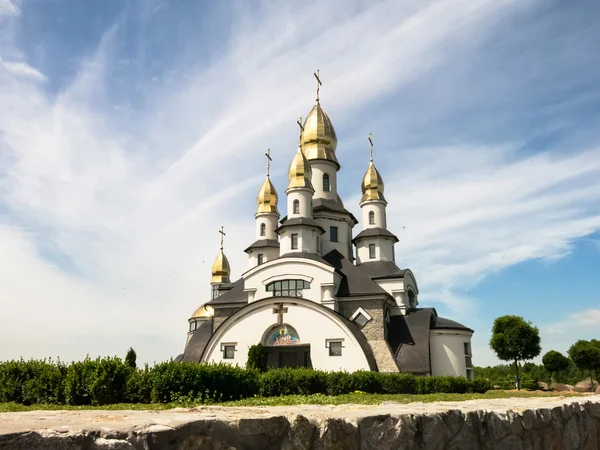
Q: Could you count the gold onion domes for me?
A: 5